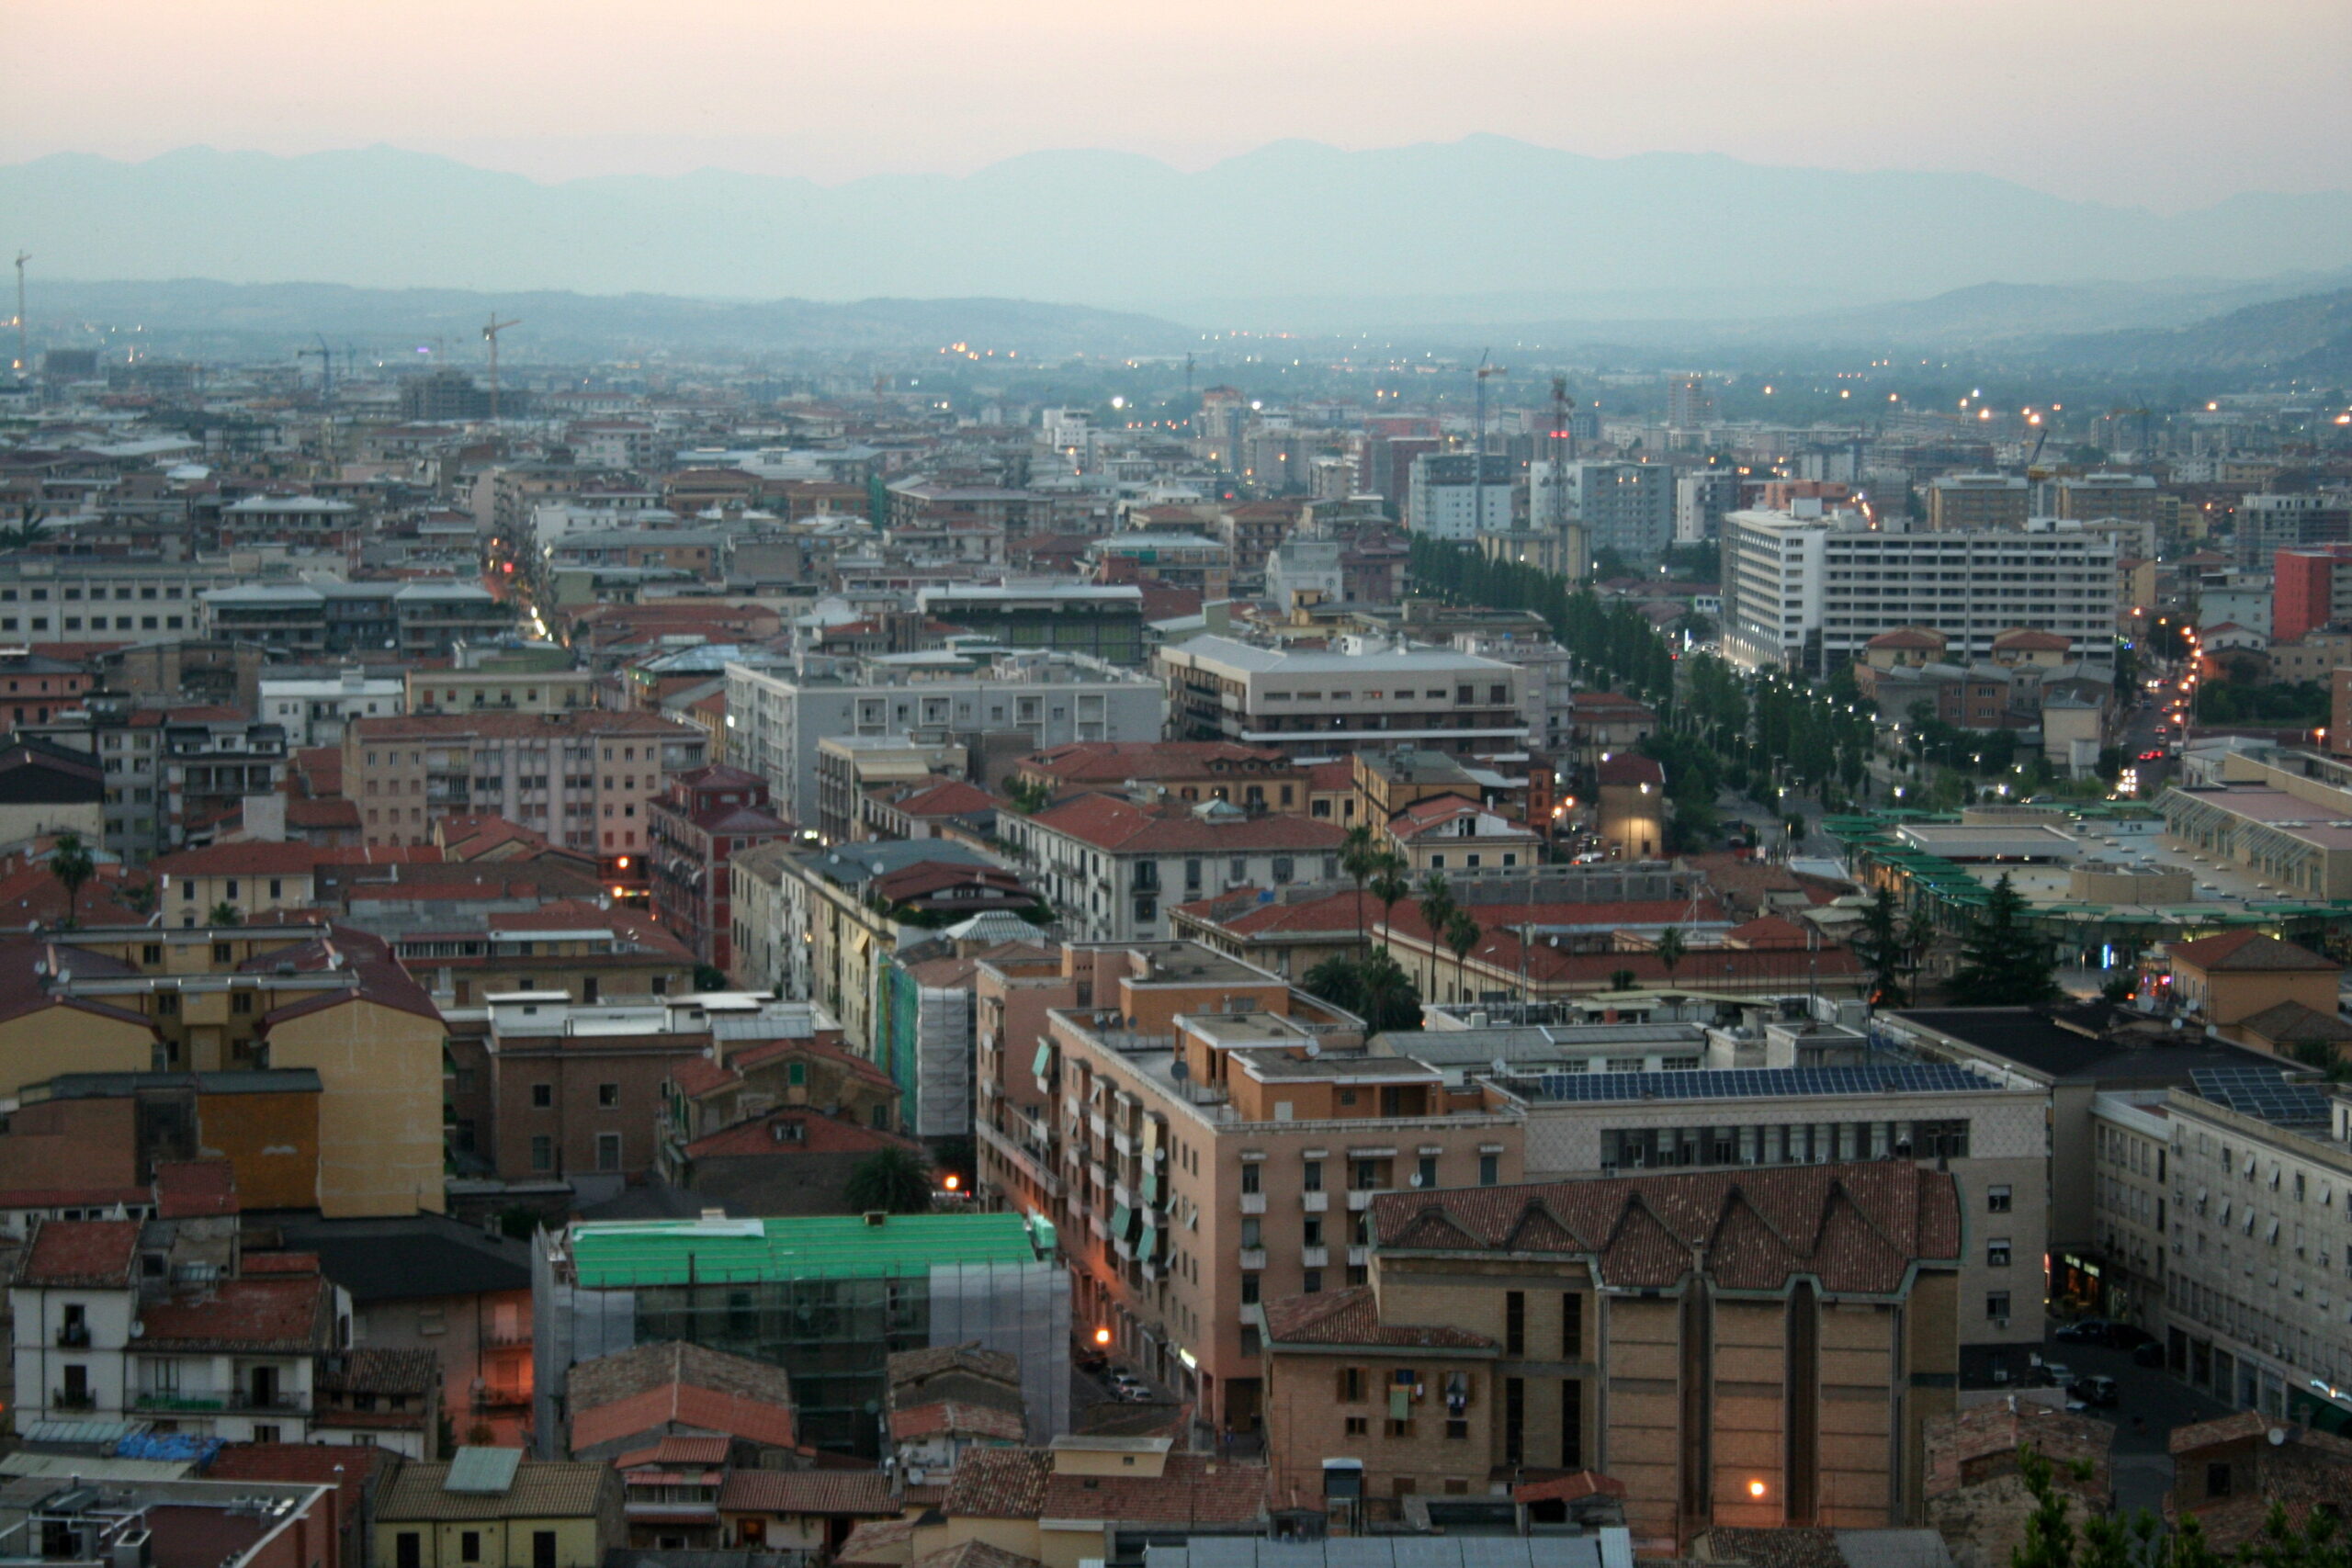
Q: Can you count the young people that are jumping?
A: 0